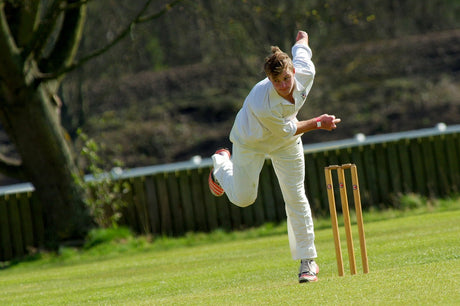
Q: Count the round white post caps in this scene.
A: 4